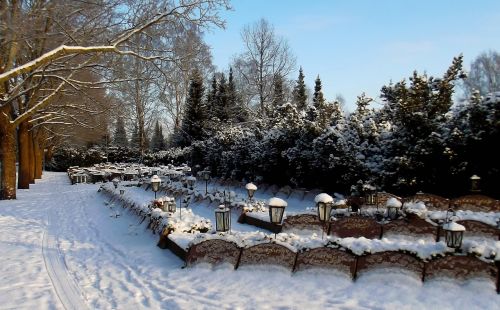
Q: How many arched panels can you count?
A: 12